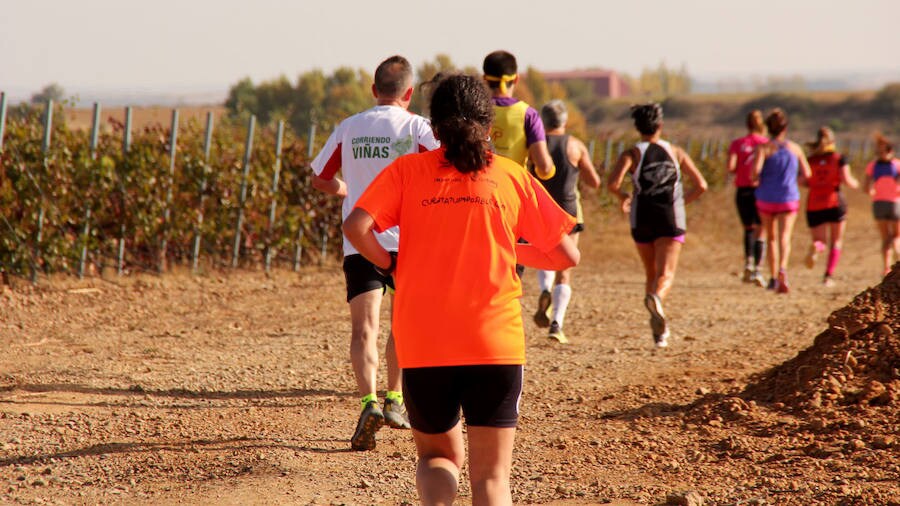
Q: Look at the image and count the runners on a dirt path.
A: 9